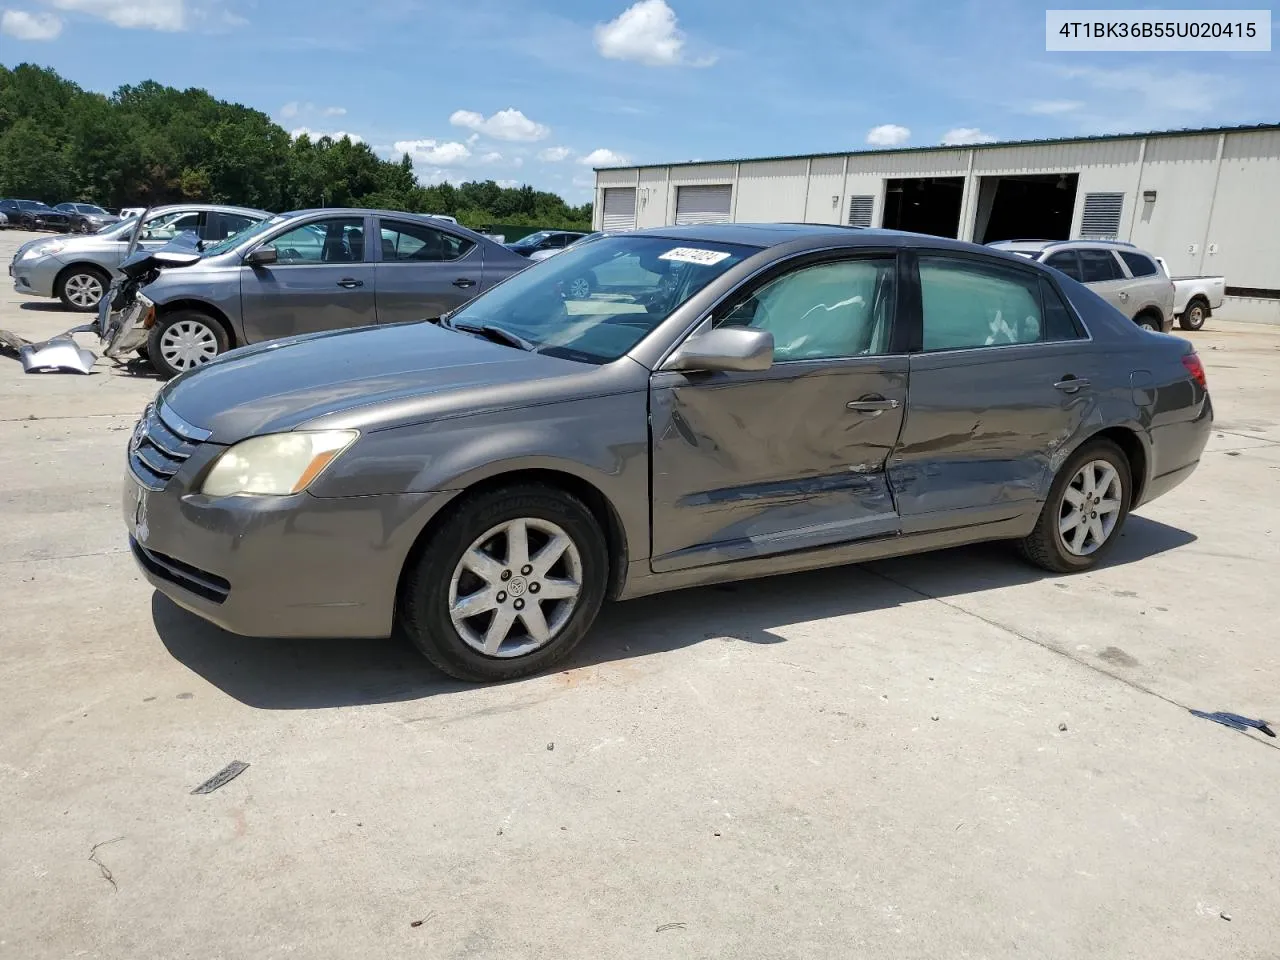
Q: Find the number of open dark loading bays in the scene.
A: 2